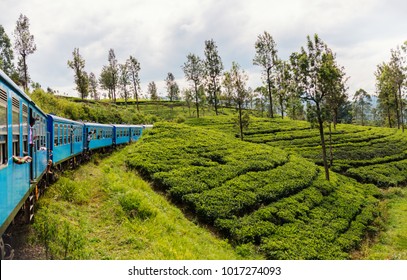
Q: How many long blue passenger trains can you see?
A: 1